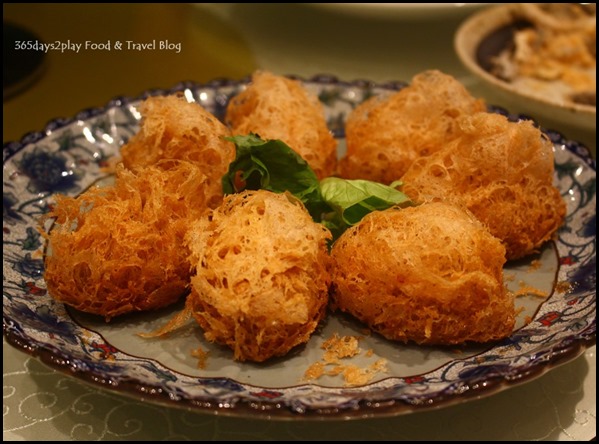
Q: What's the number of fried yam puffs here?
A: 7